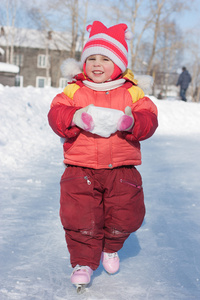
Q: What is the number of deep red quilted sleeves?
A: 2